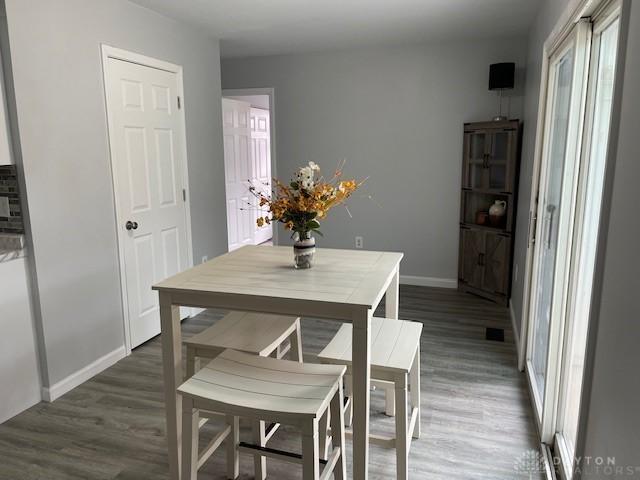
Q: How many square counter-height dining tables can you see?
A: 1